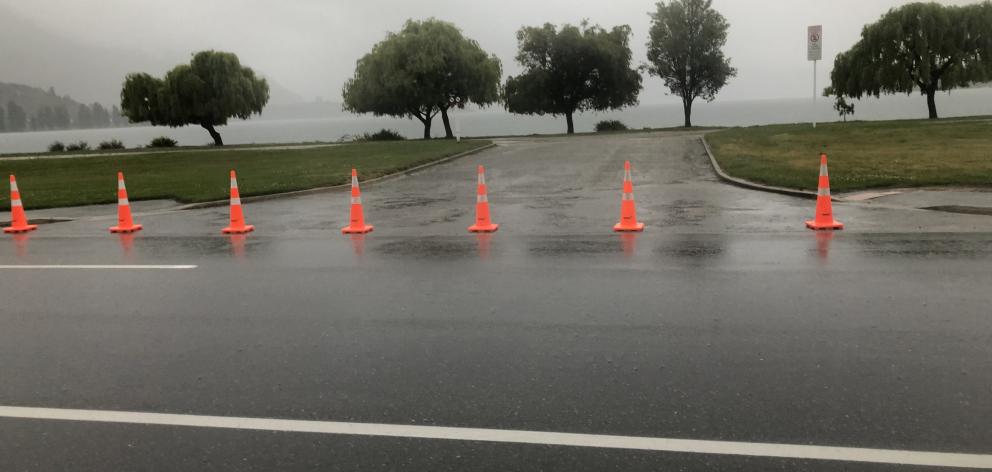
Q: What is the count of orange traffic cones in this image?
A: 7